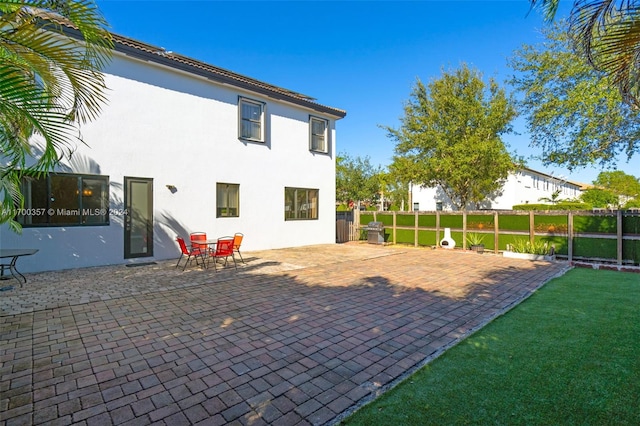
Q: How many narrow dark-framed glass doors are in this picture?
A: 1